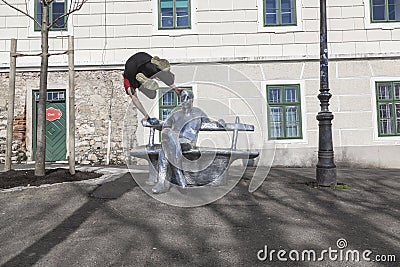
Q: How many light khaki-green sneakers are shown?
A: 2